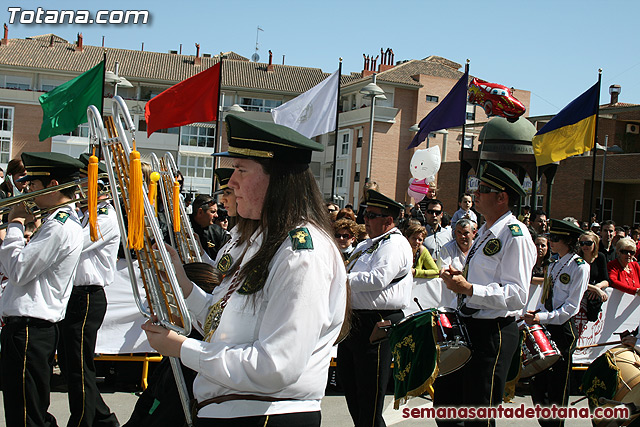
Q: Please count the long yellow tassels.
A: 4